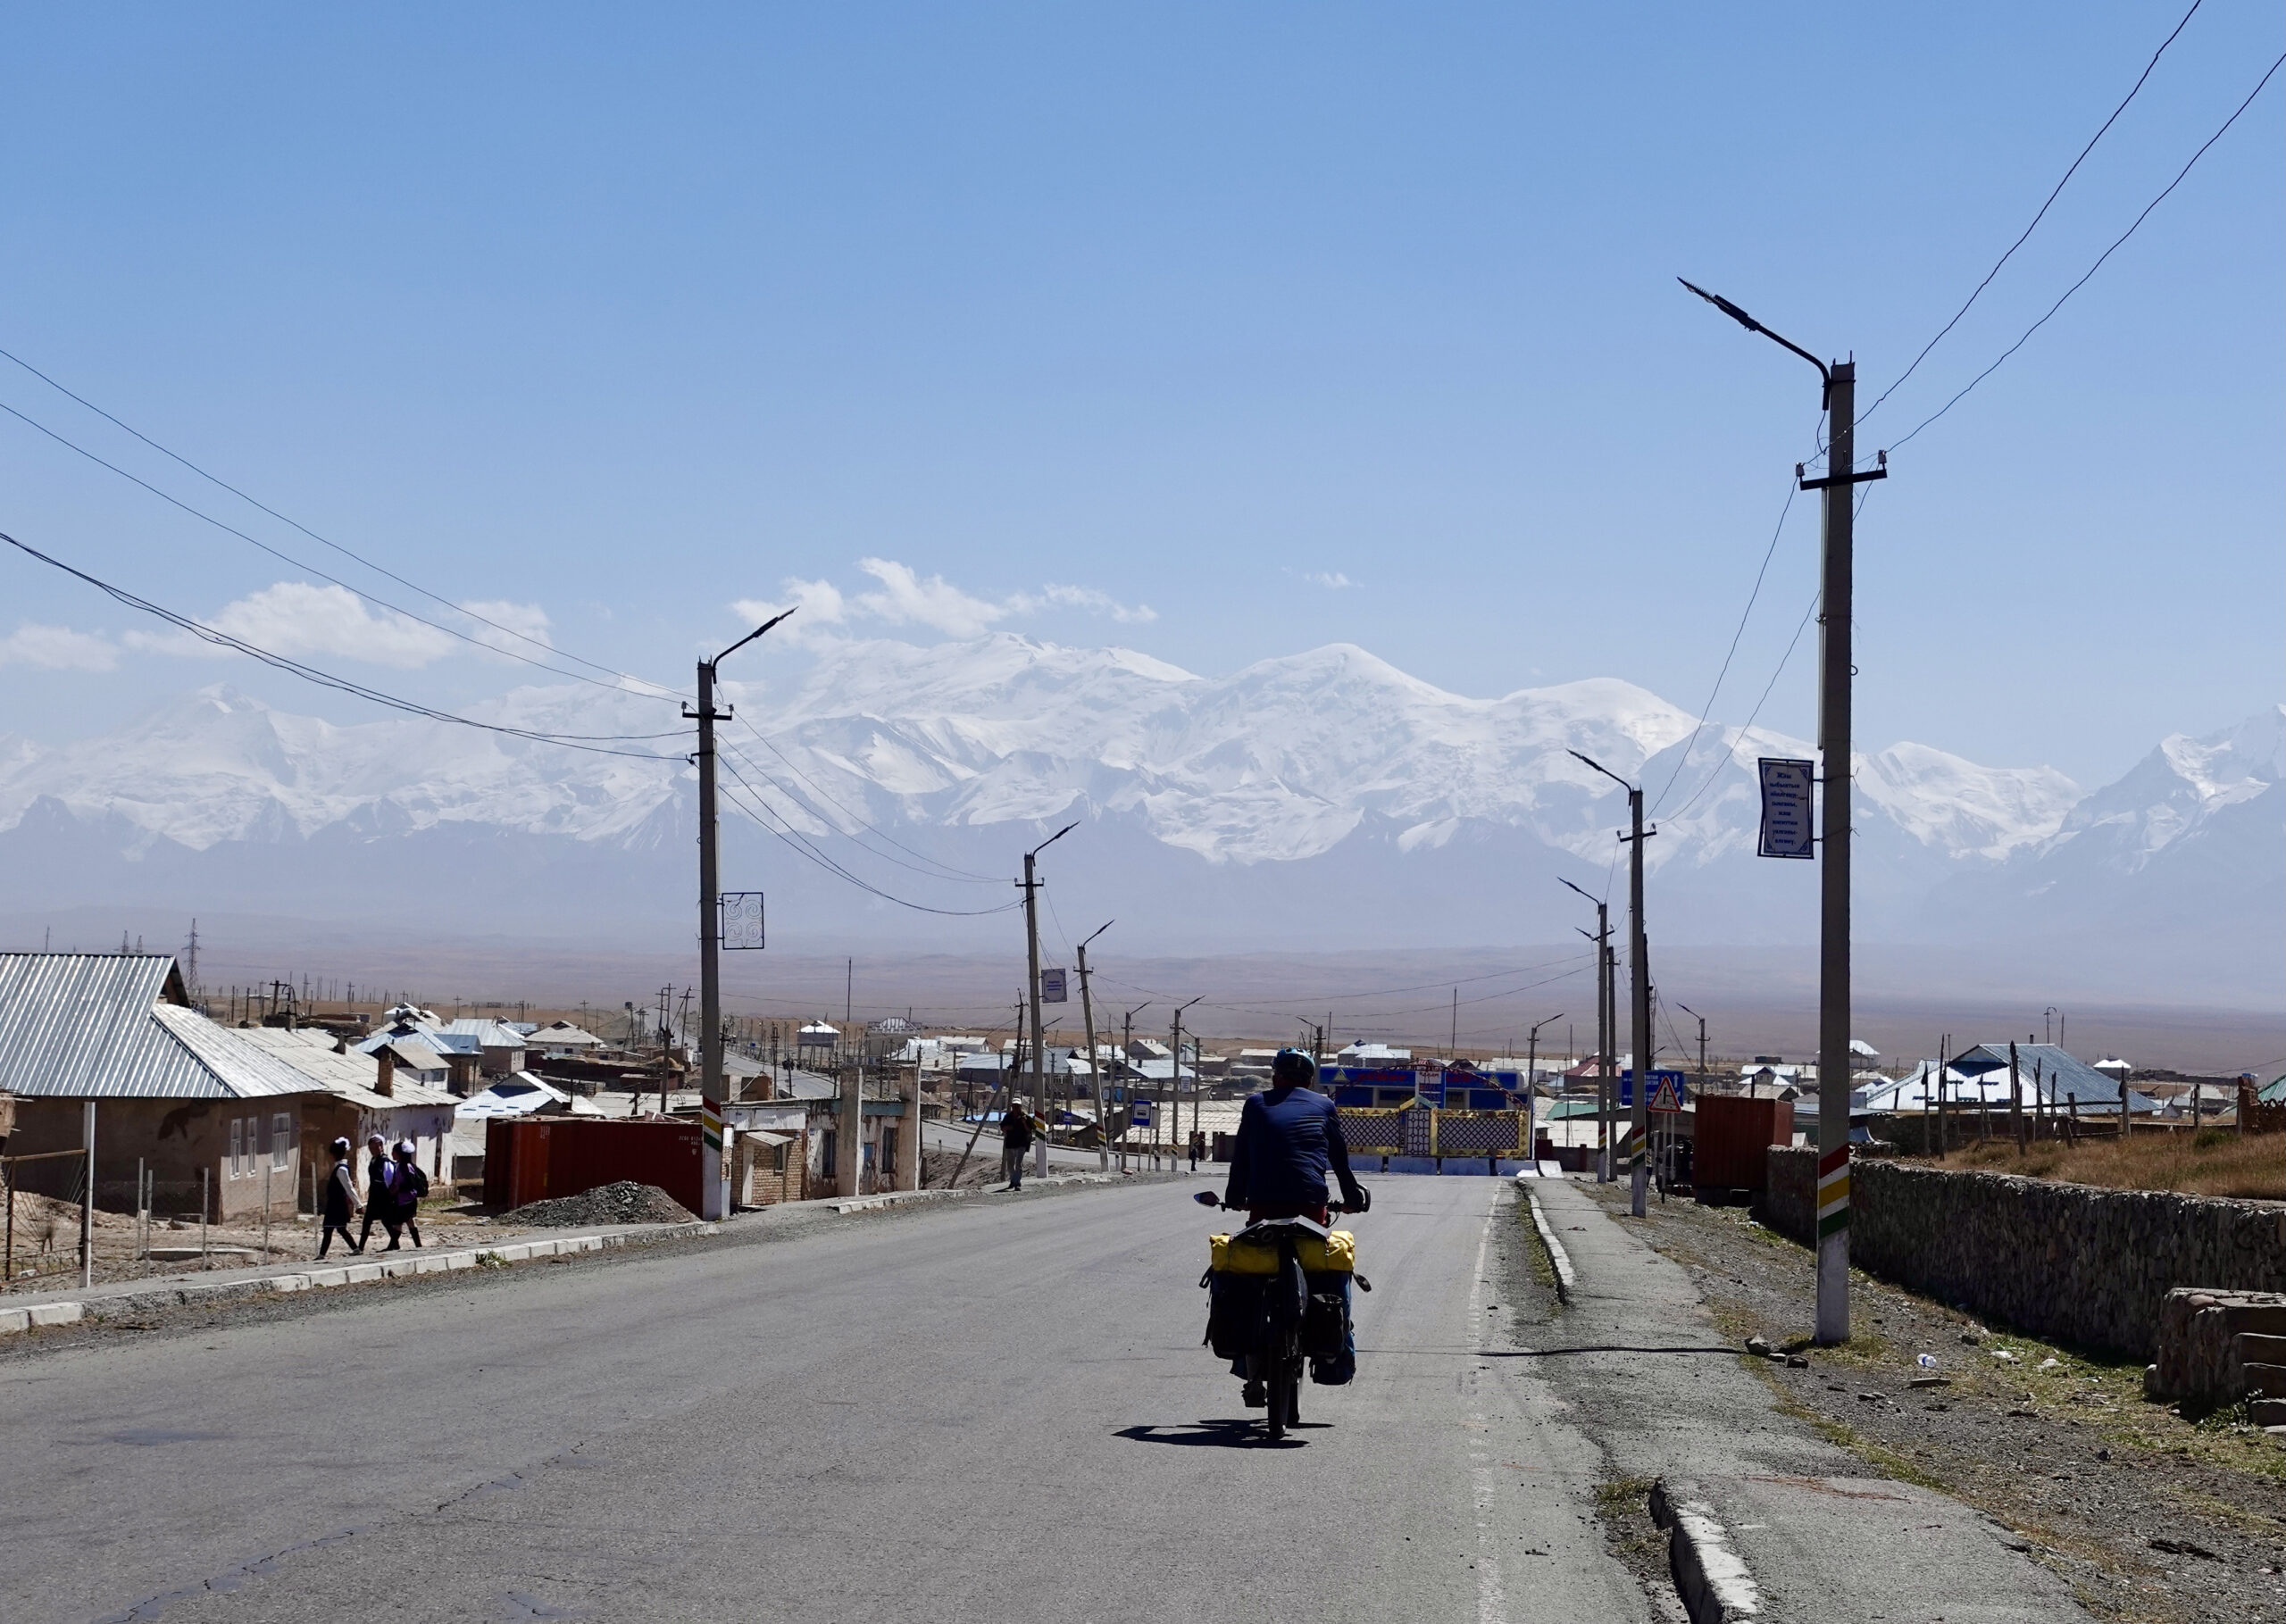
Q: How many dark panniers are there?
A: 2